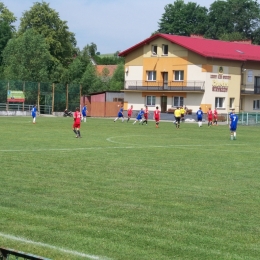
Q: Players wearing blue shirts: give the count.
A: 6